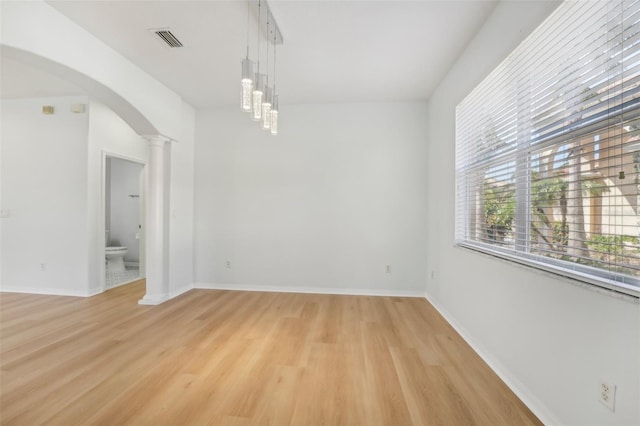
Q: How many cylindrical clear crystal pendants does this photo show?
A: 4